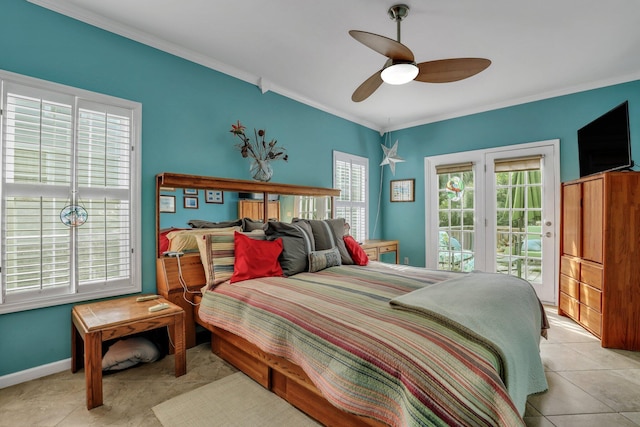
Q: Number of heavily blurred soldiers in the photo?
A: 0